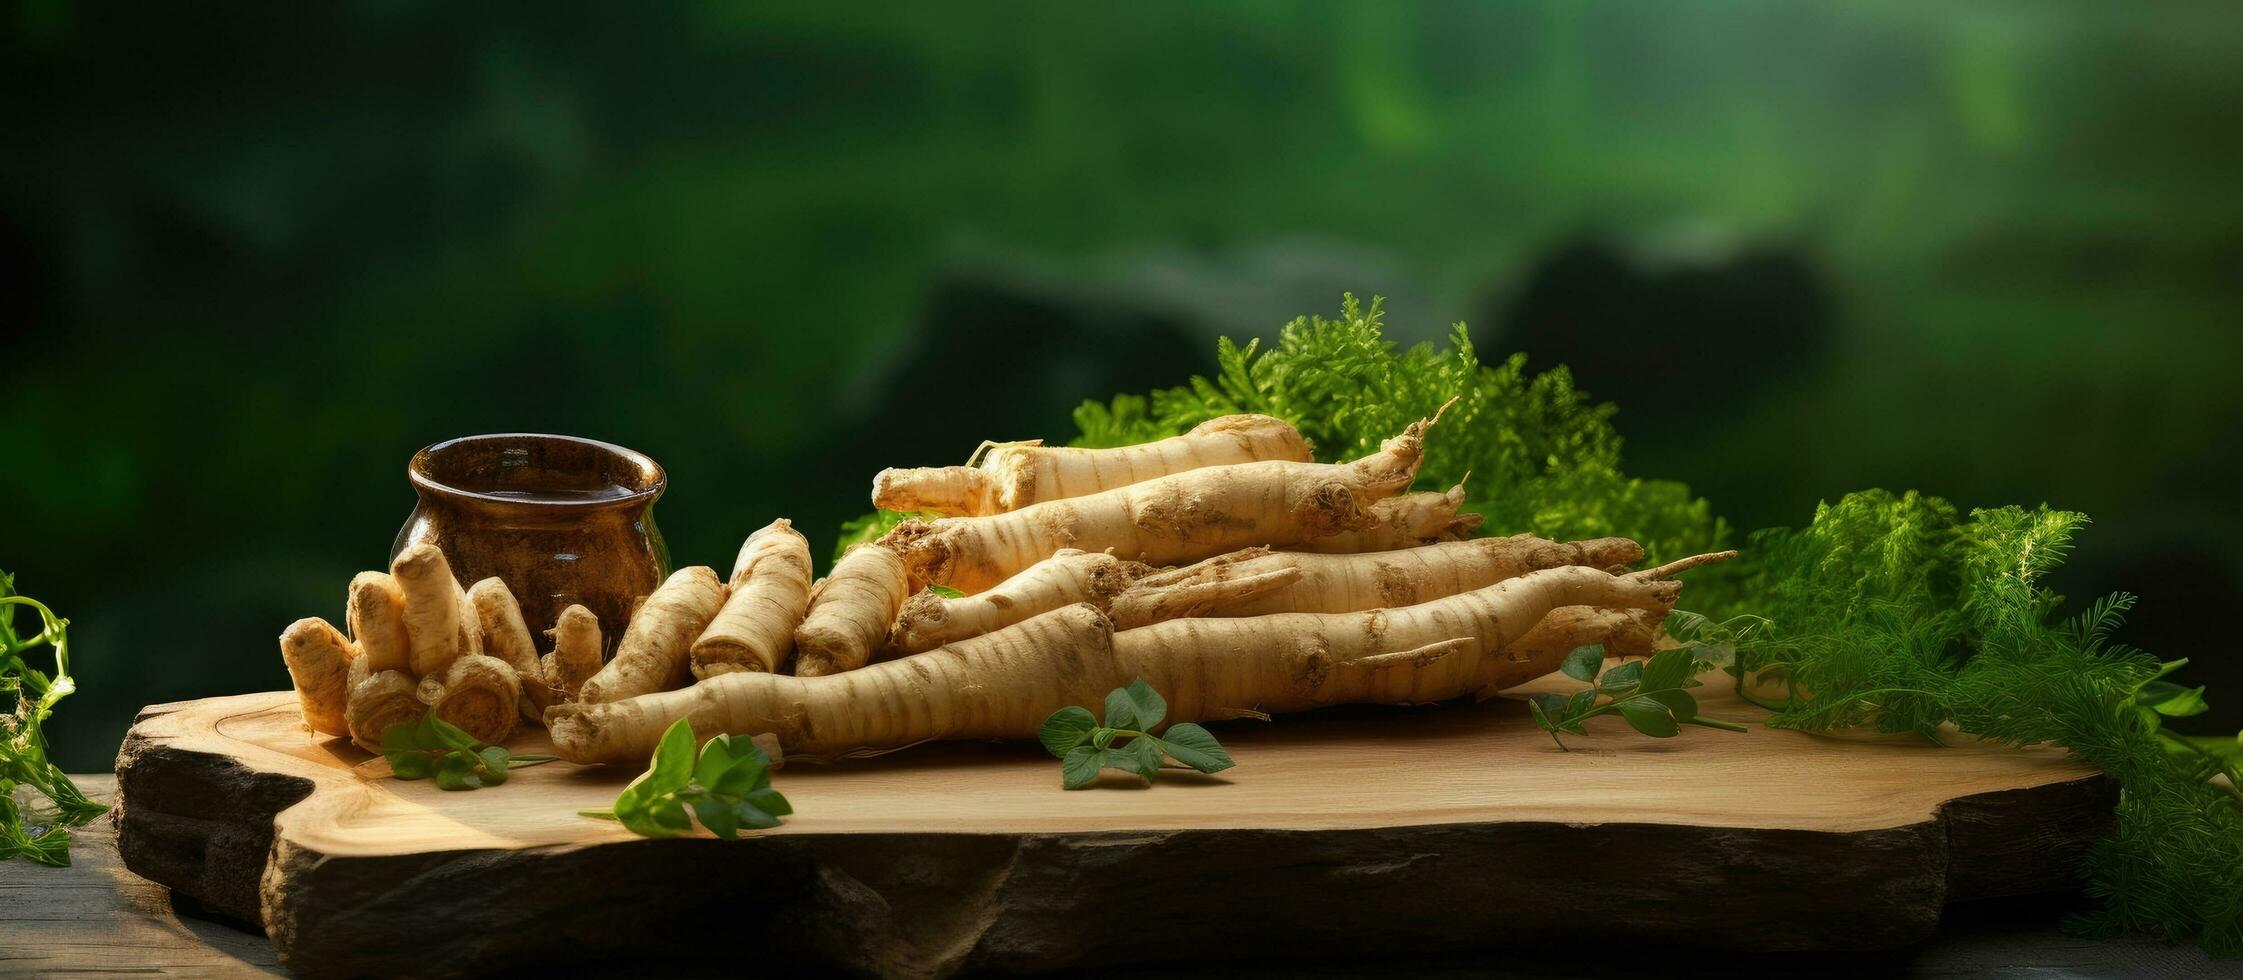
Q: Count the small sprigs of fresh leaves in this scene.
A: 4